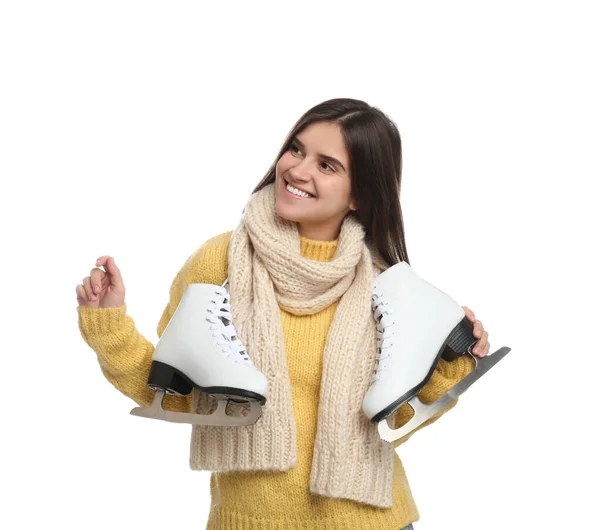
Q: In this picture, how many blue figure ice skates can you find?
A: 0